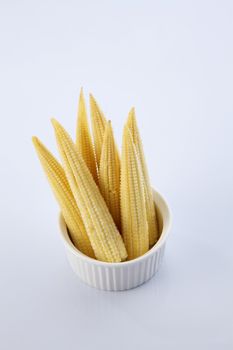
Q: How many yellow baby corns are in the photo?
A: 7